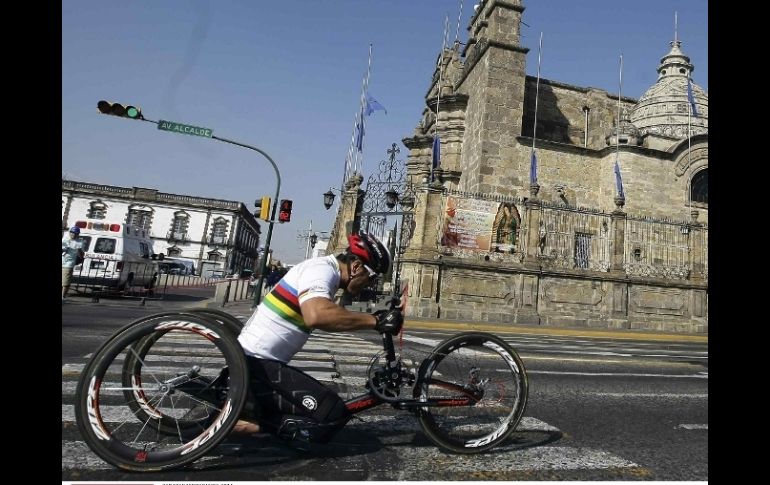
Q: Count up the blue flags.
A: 6